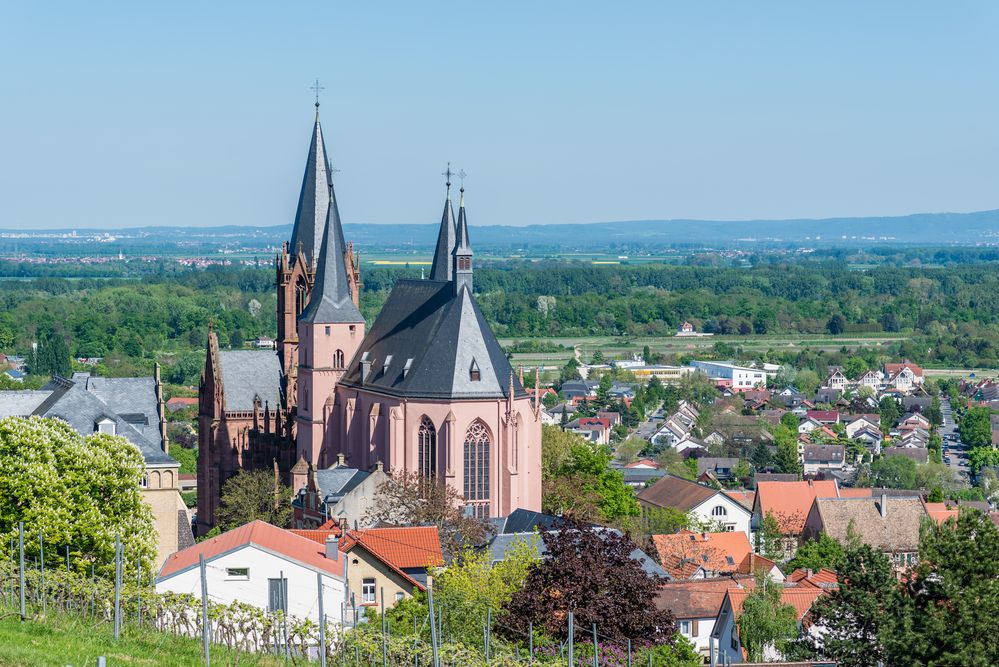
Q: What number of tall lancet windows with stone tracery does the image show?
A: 2